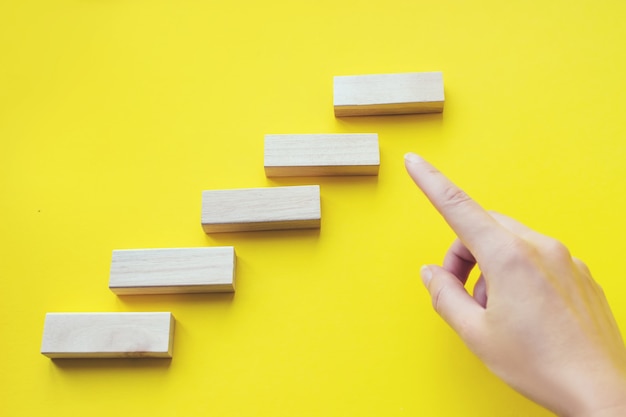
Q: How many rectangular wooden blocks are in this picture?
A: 5